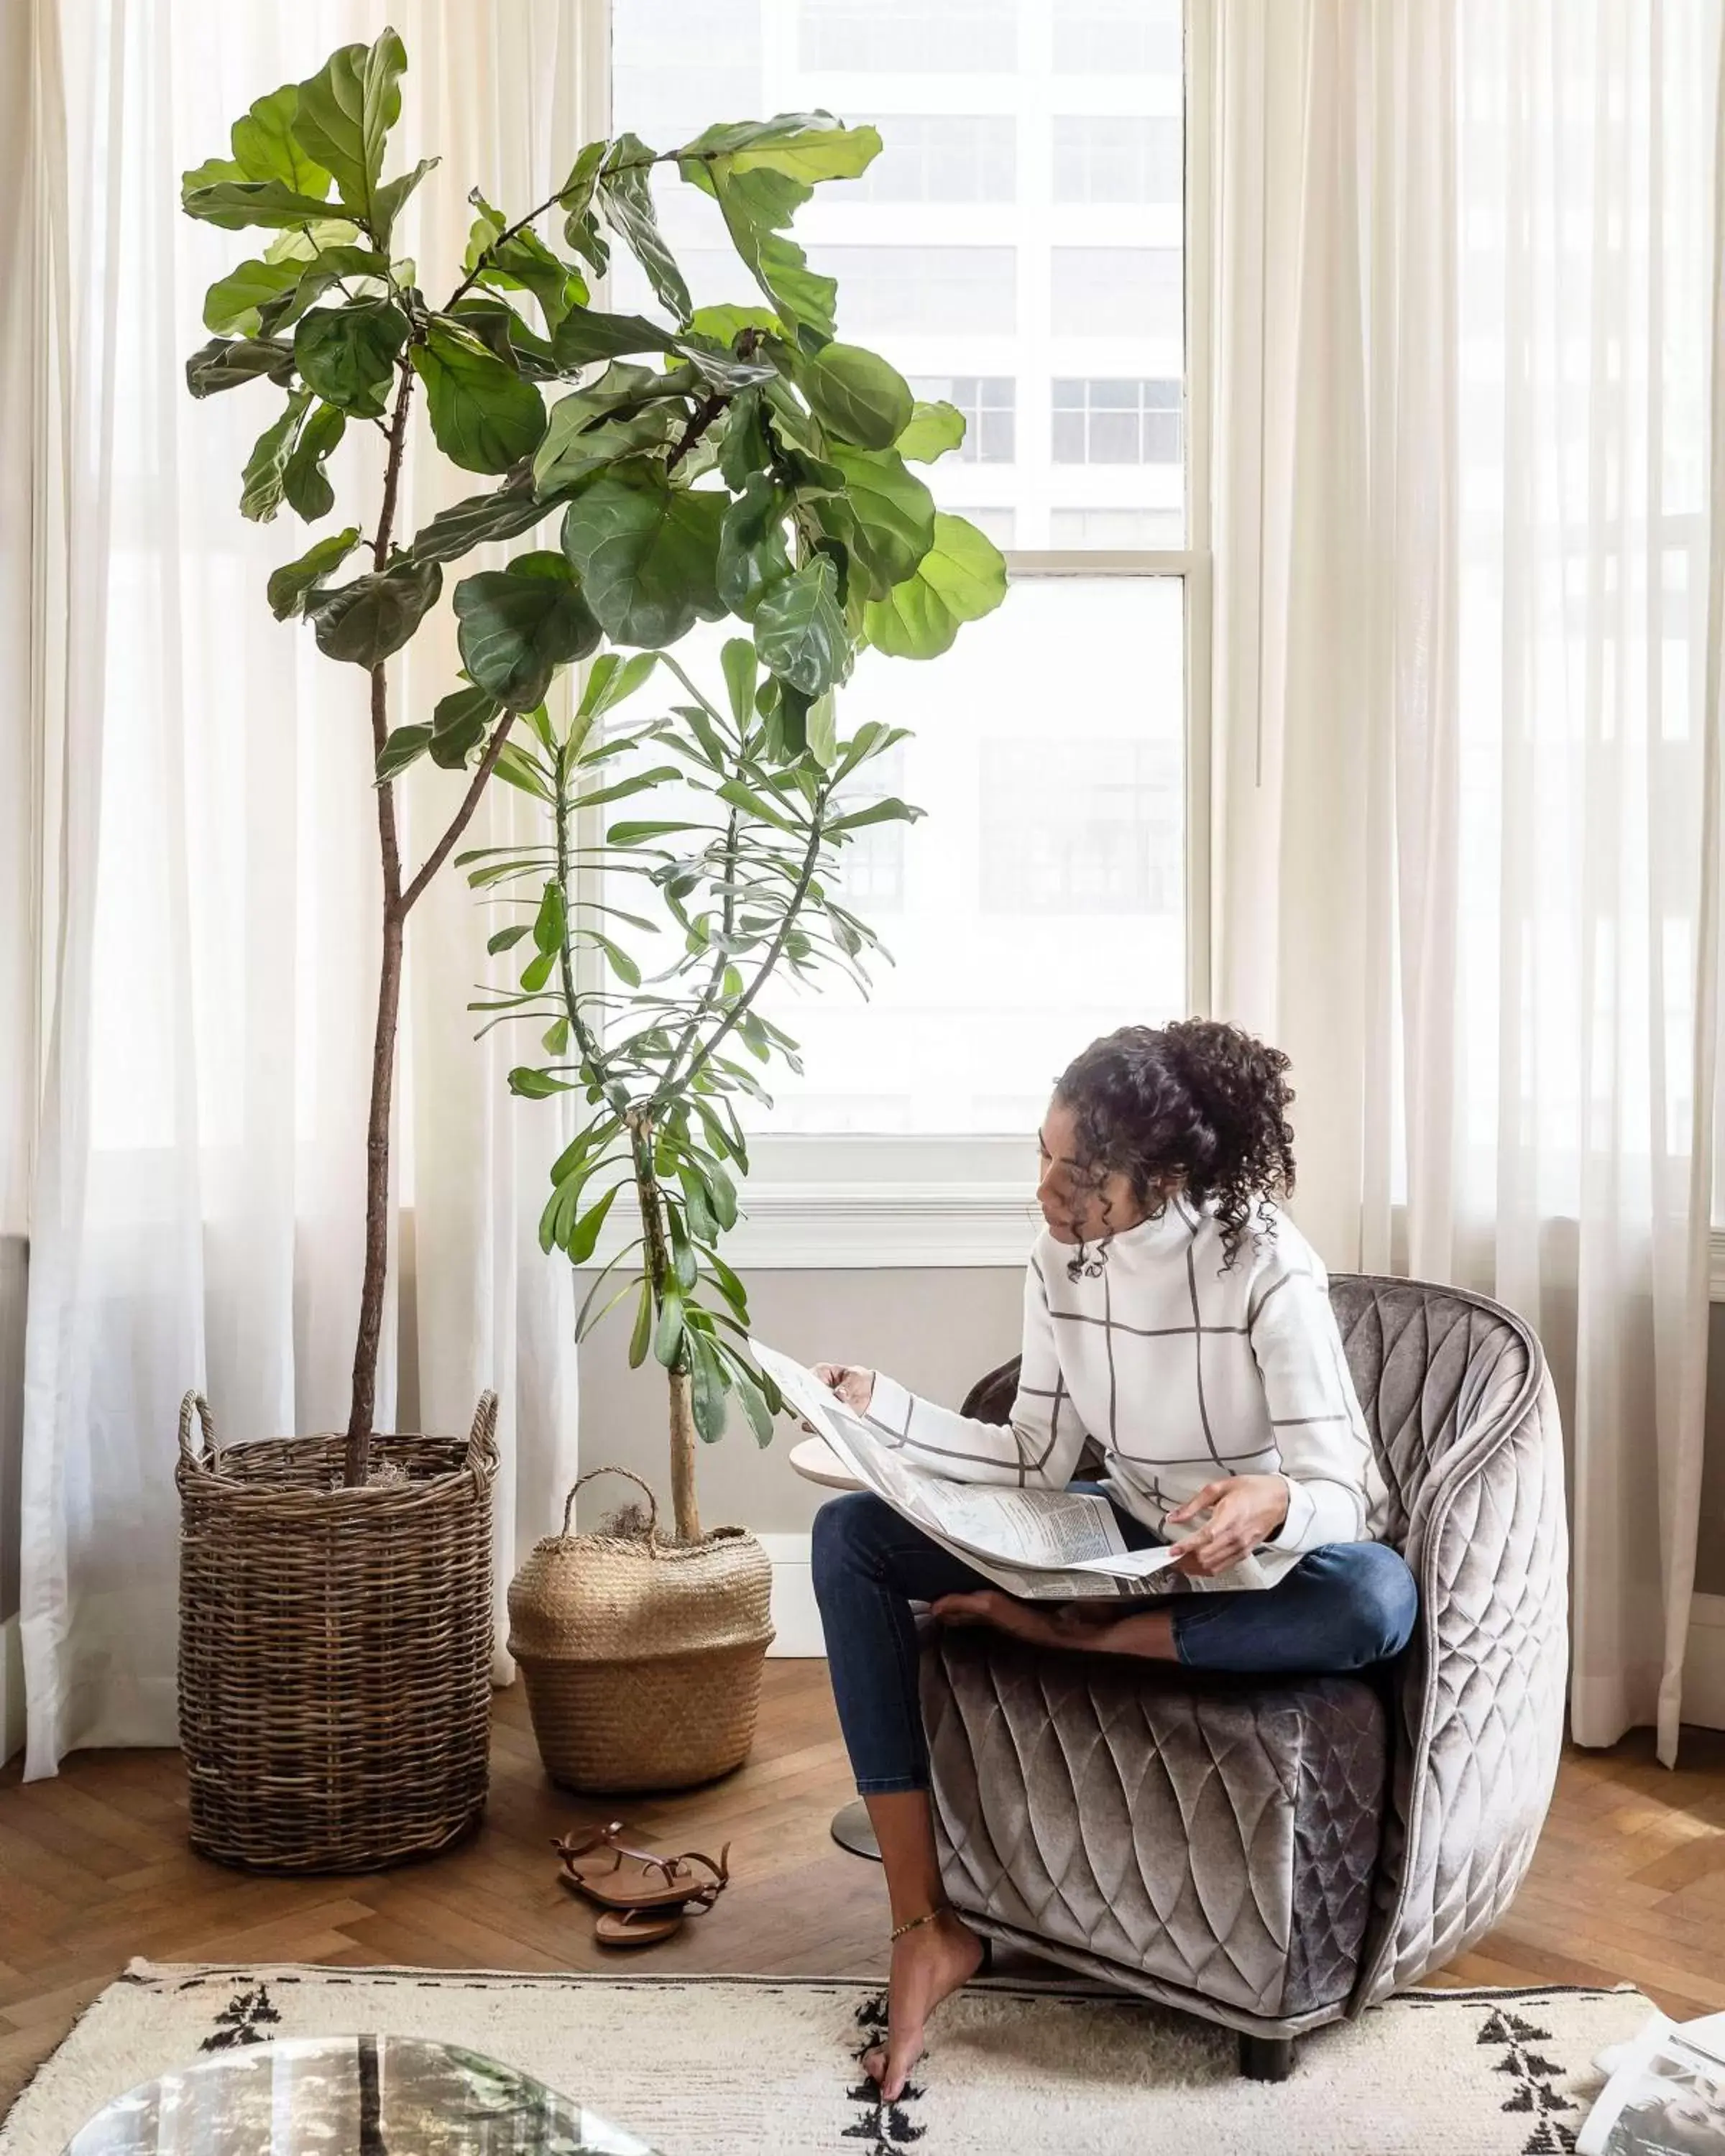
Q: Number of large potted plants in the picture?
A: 2